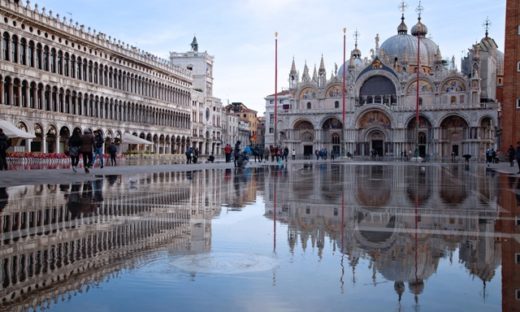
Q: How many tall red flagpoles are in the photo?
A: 3